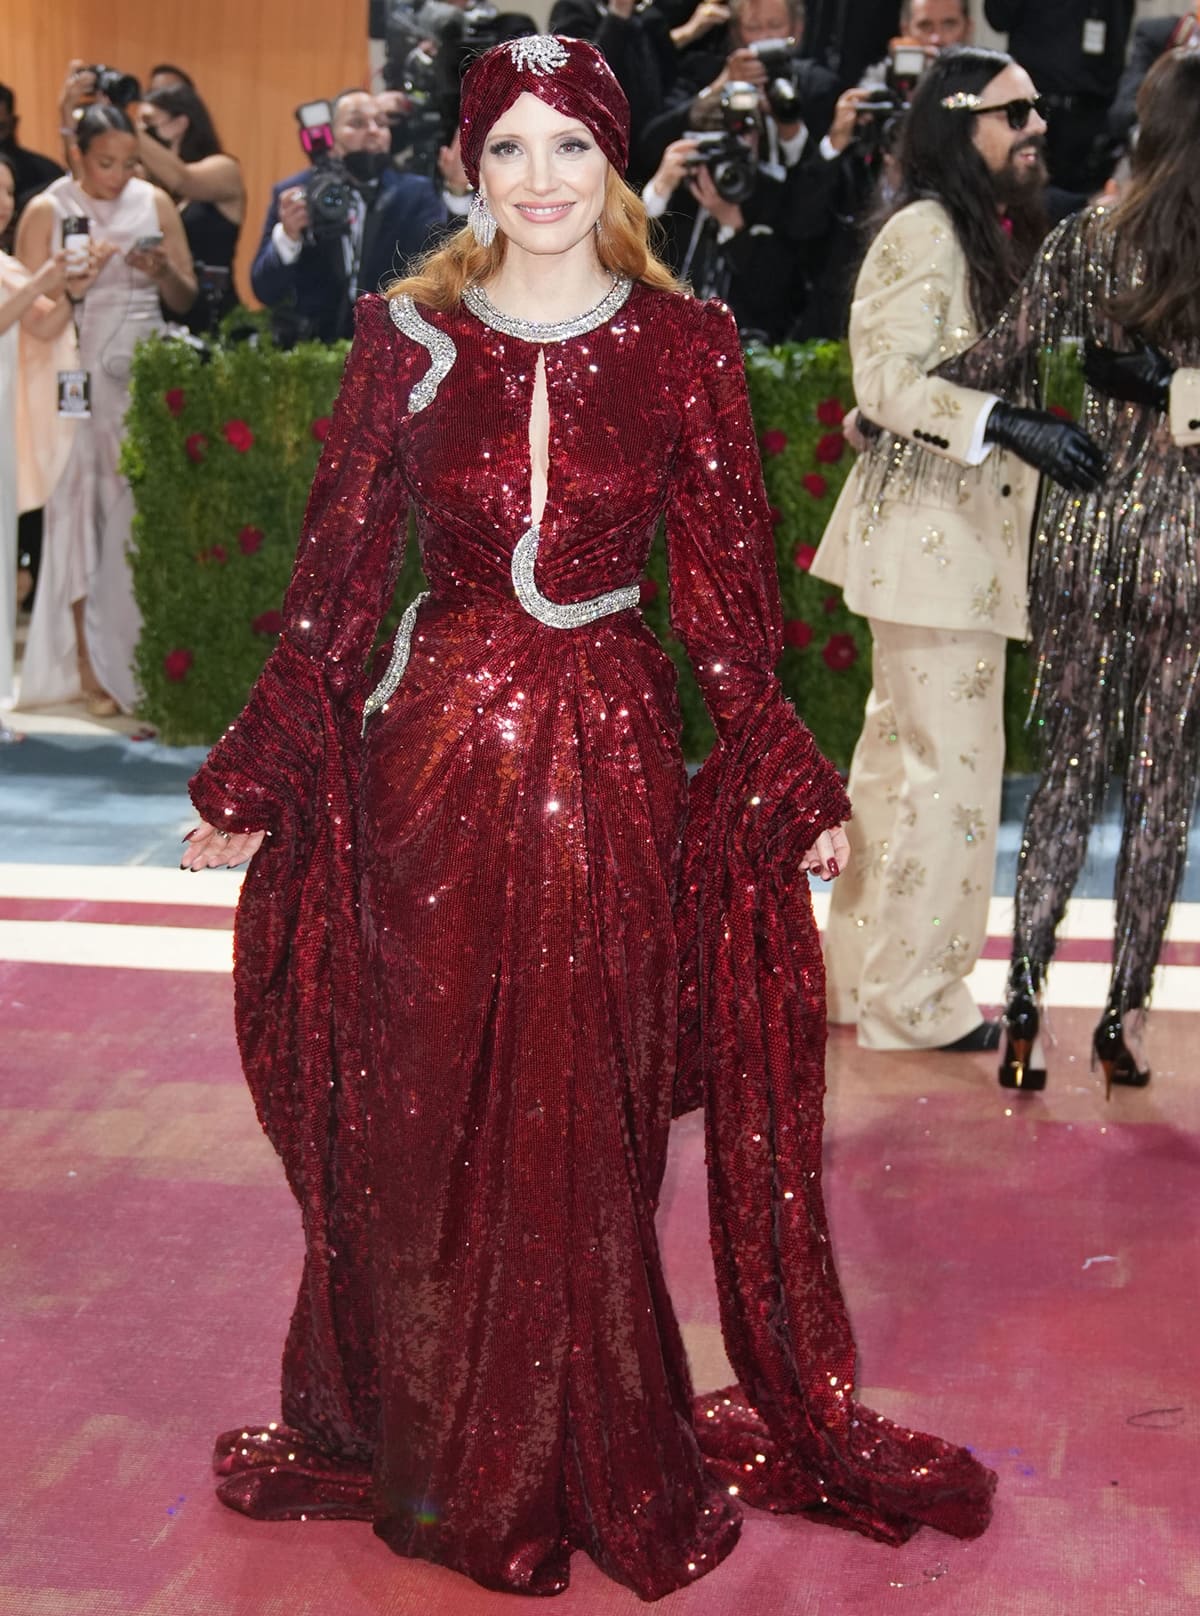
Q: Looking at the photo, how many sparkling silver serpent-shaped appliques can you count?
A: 3